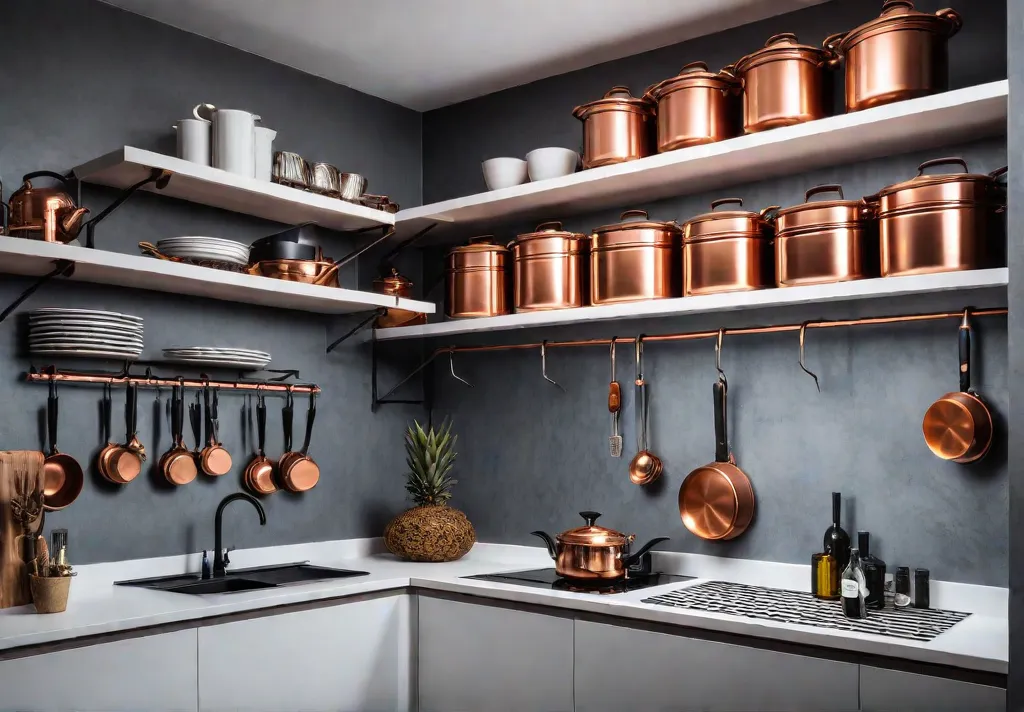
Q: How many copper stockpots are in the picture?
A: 10